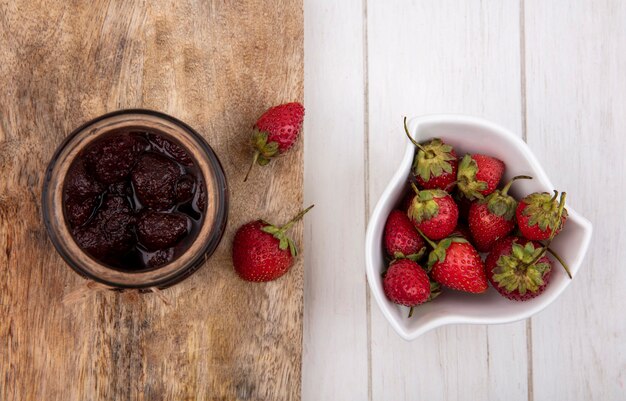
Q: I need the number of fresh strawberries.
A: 11